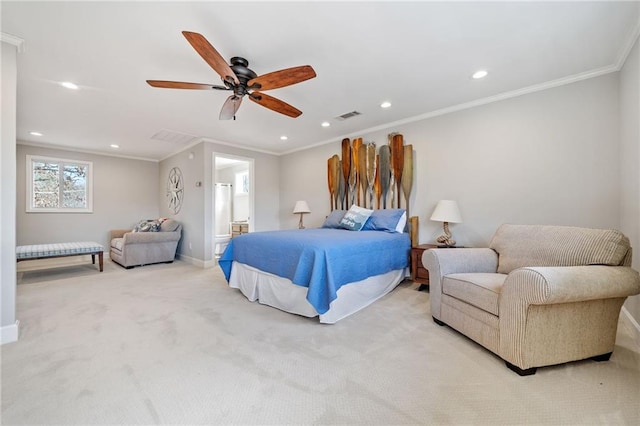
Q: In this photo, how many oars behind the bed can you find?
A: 13